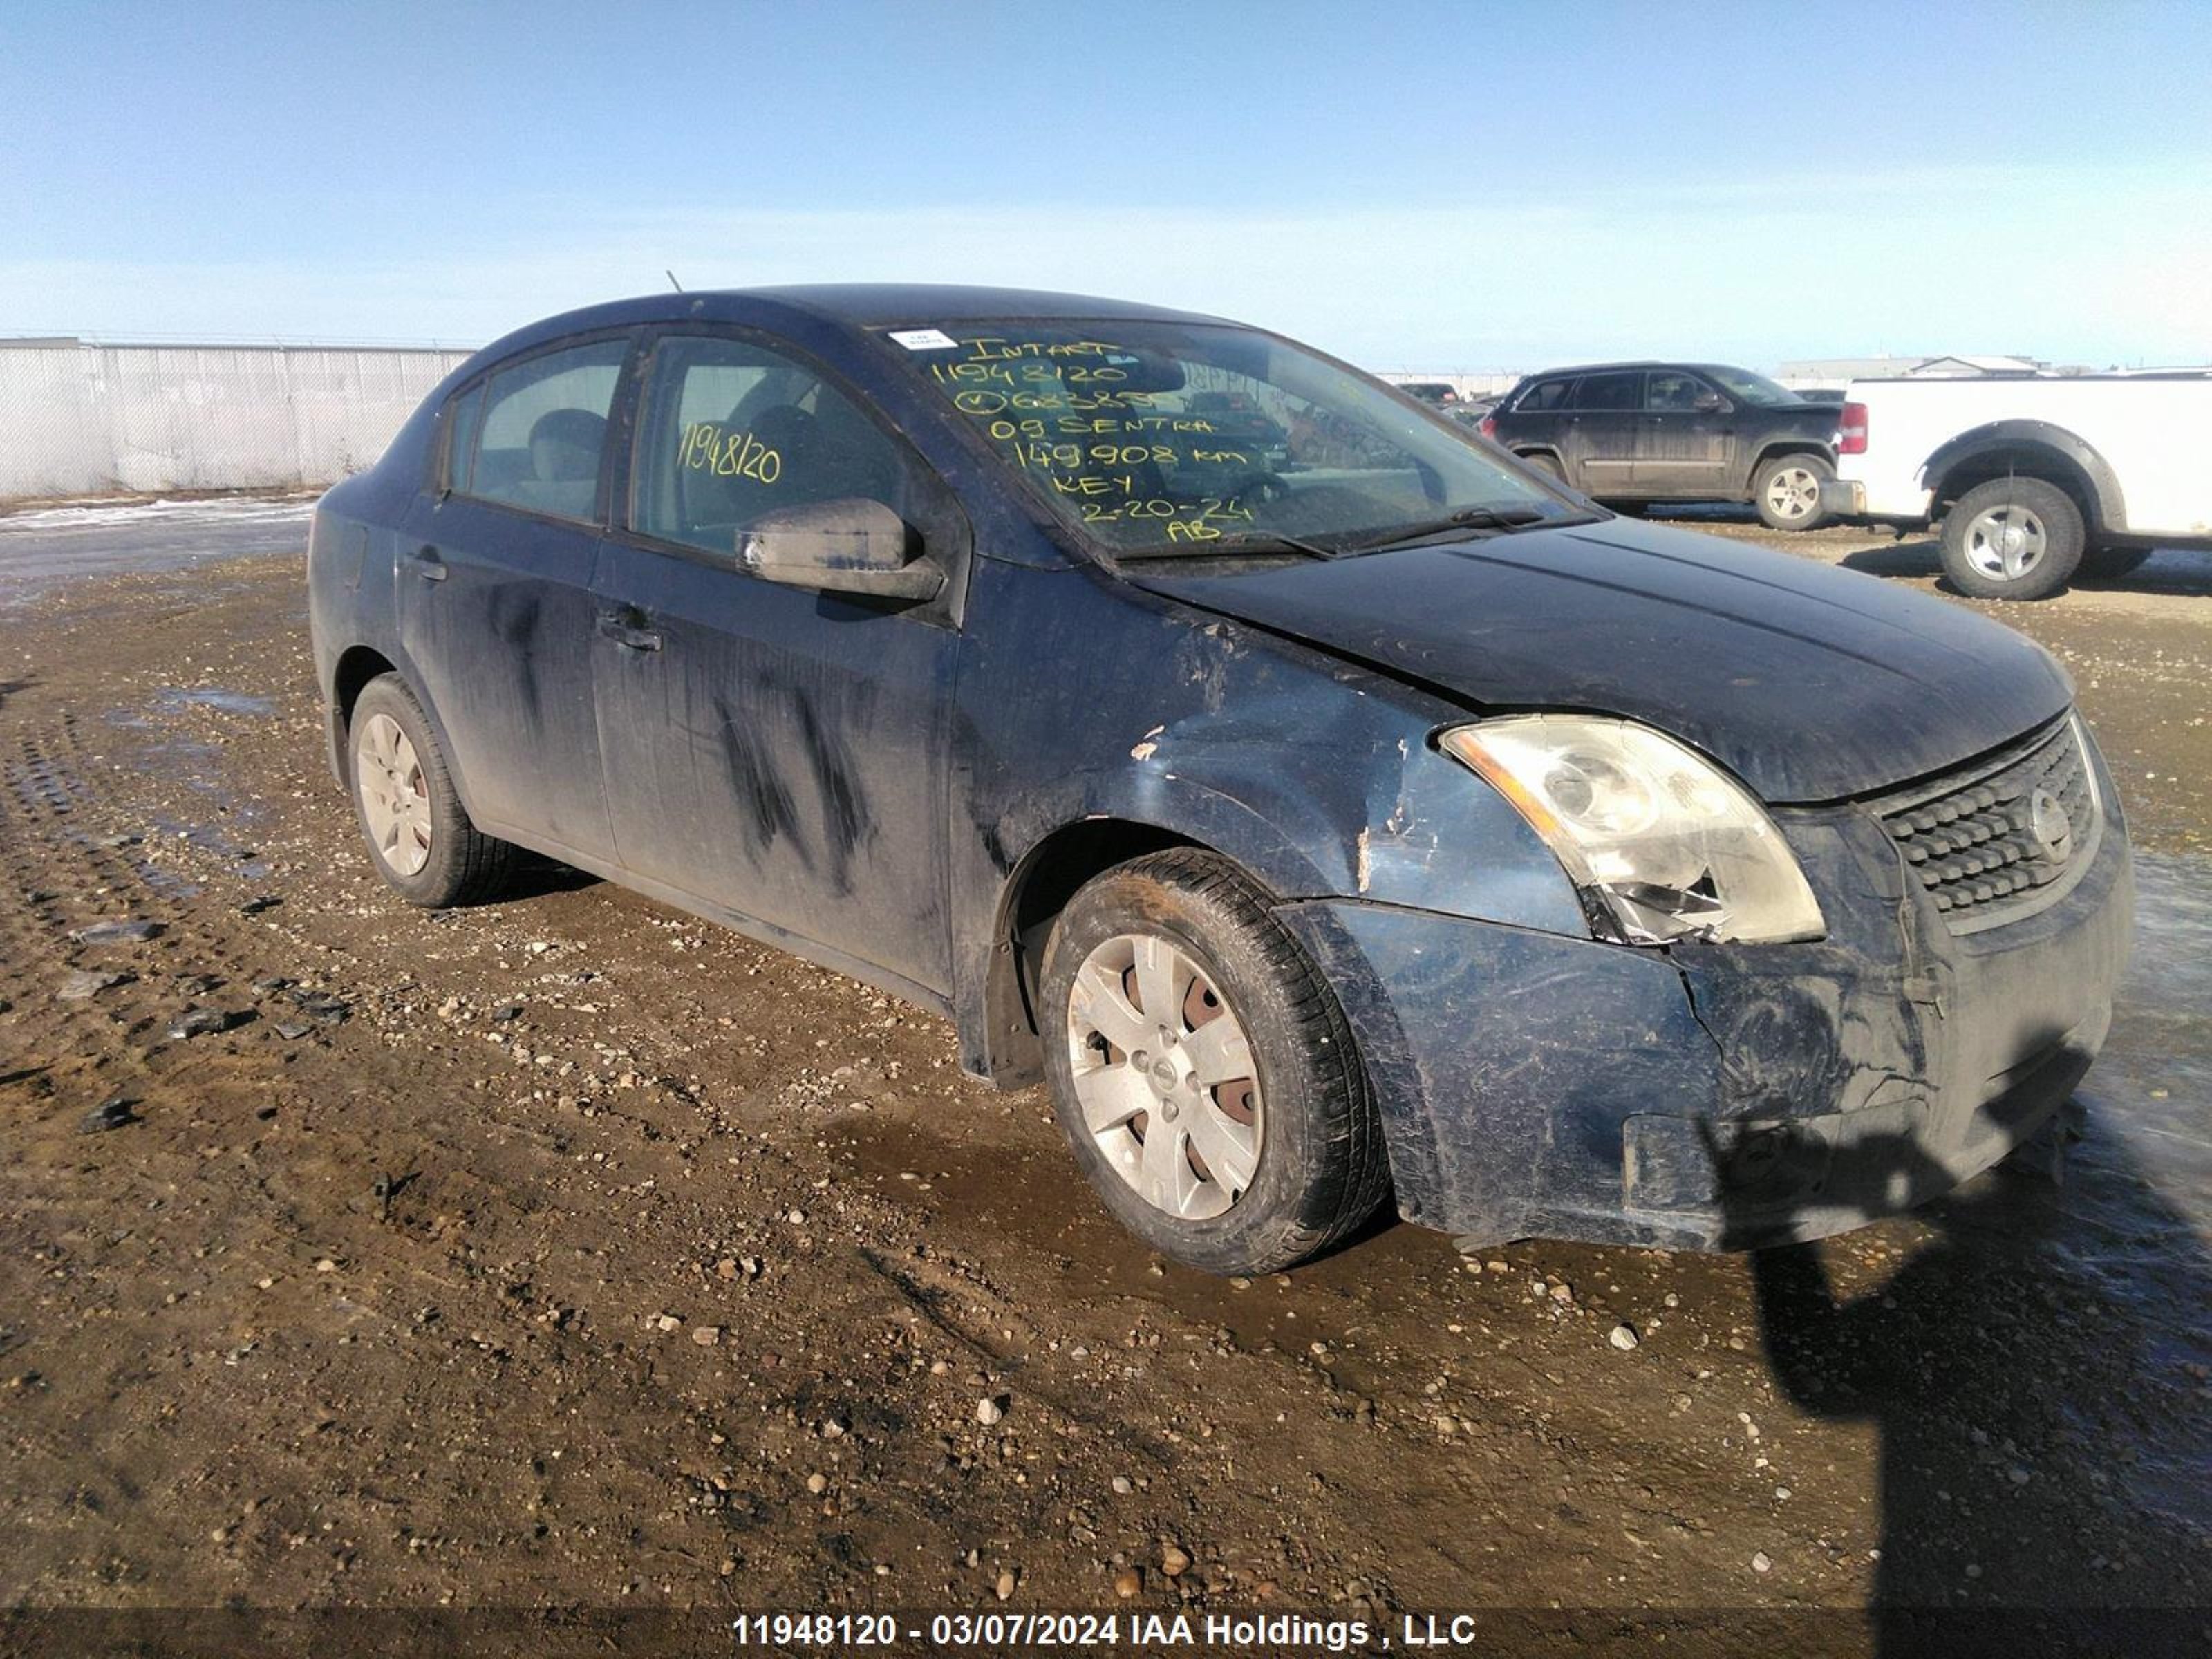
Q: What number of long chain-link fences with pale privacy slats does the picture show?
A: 1